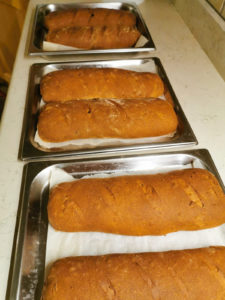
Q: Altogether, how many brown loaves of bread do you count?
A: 6